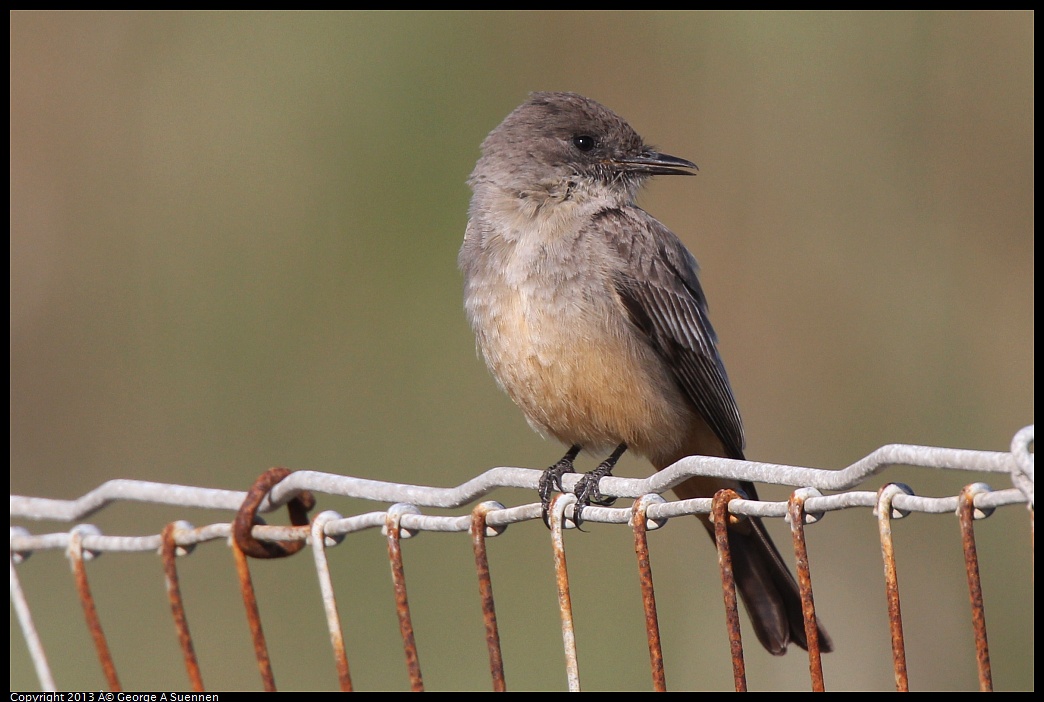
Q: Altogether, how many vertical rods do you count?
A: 13